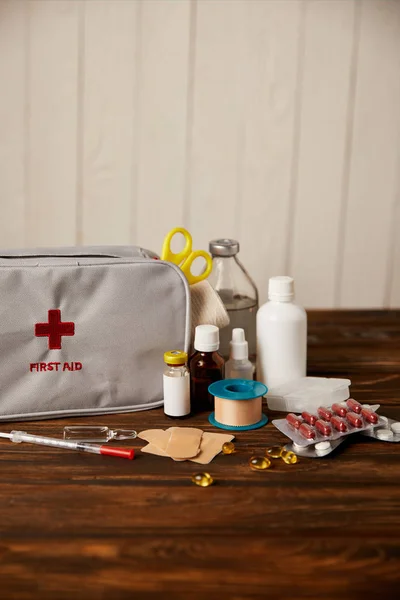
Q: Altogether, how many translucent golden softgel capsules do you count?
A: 5